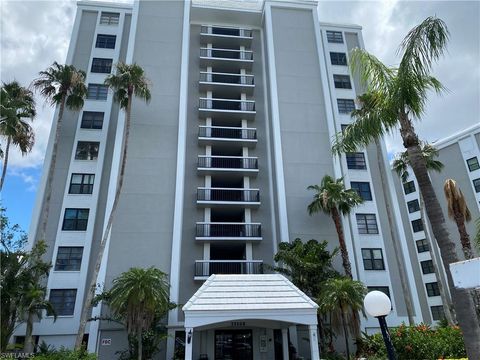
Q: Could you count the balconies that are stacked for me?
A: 9